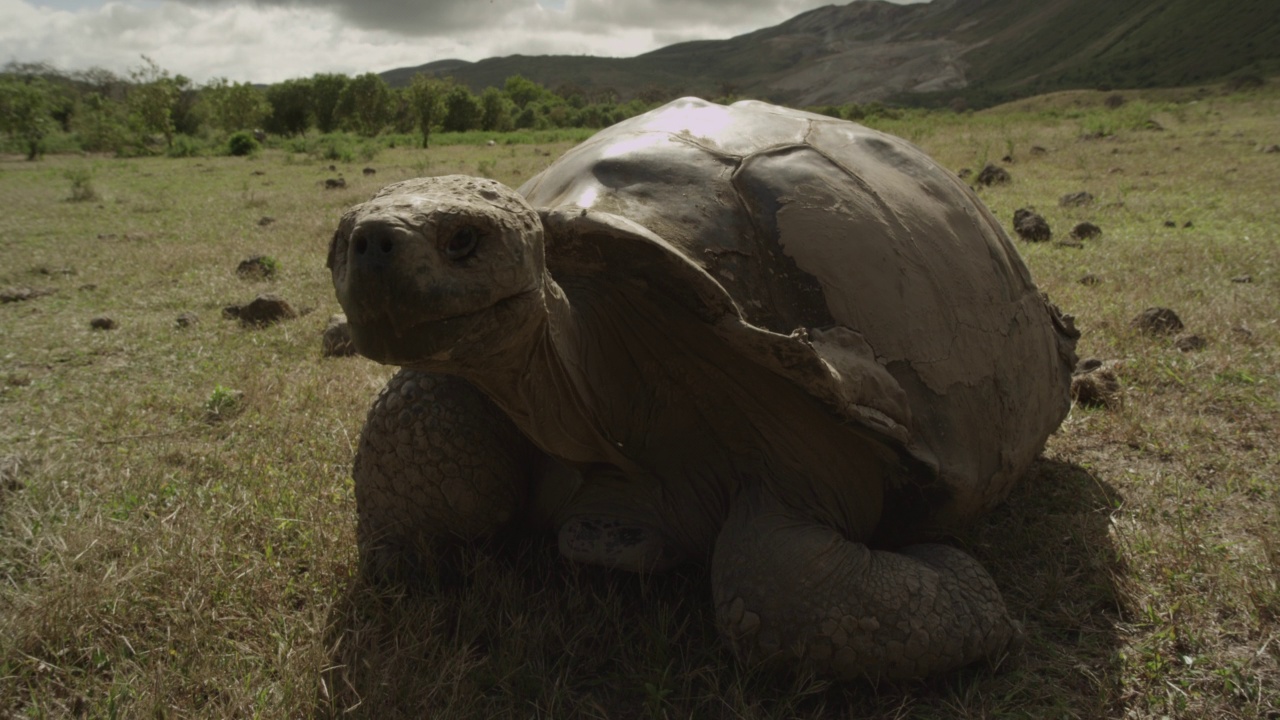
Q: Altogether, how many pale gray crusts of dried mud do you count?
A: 1